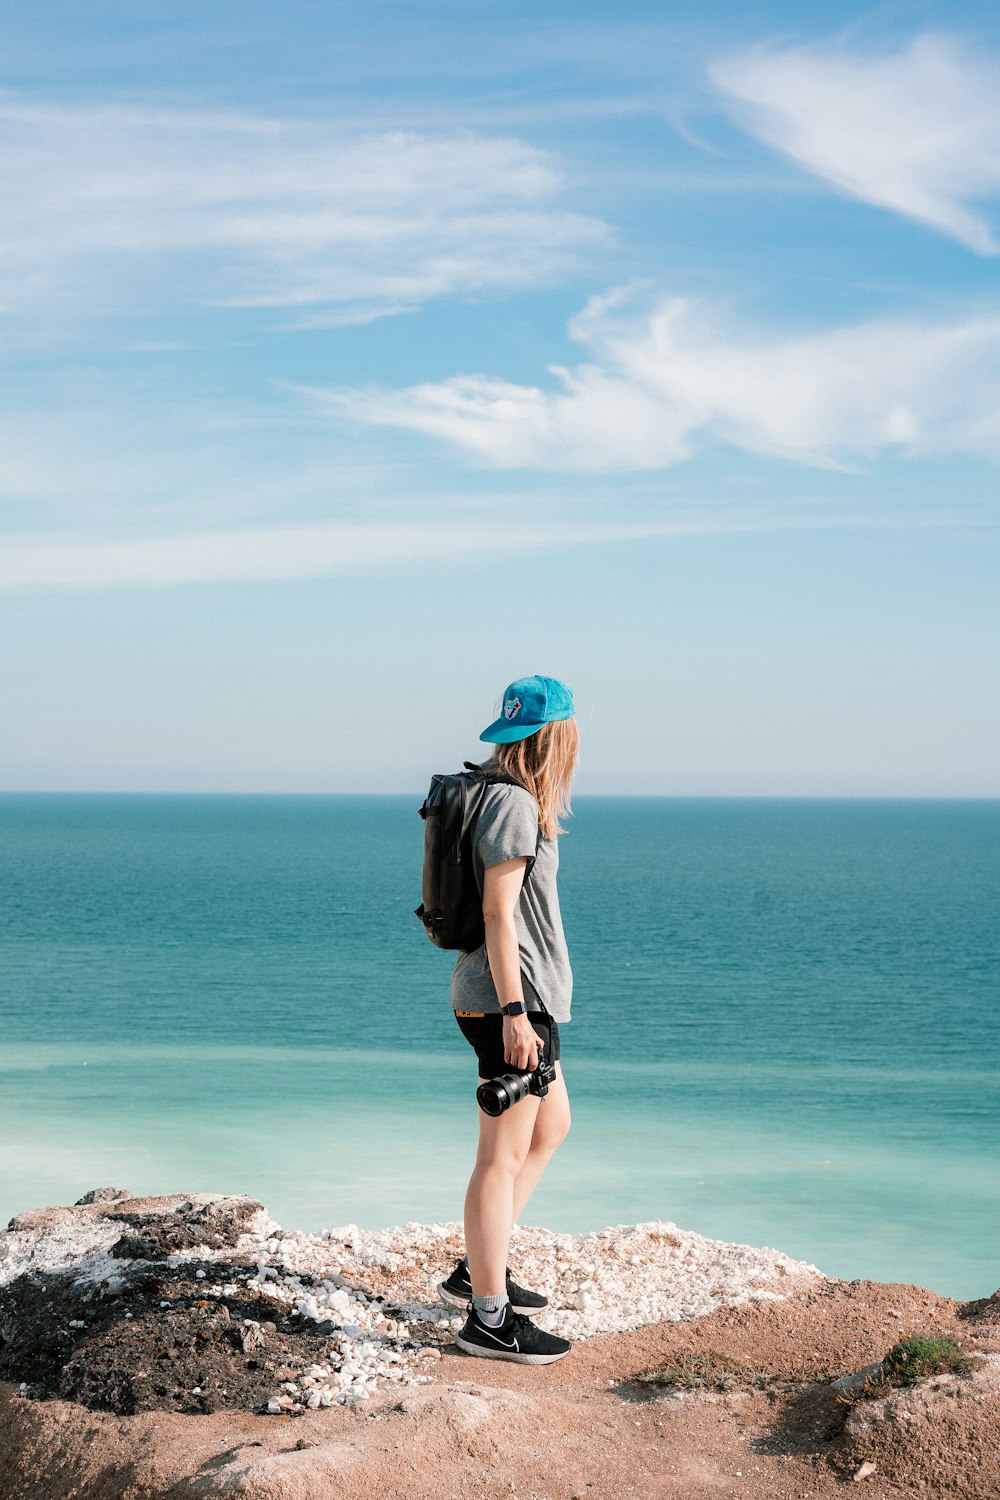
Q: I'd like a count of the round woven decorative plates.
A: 0